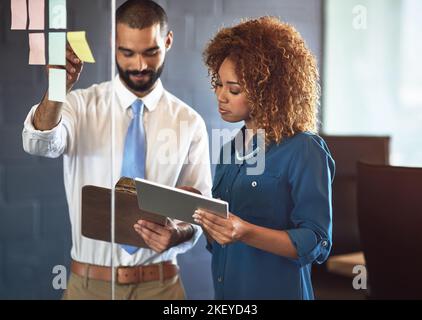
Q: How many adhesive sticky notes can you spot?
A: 7